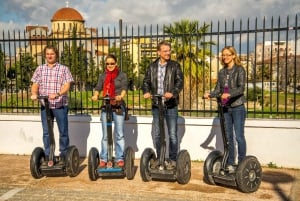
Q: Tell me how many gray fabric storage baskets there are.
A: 0